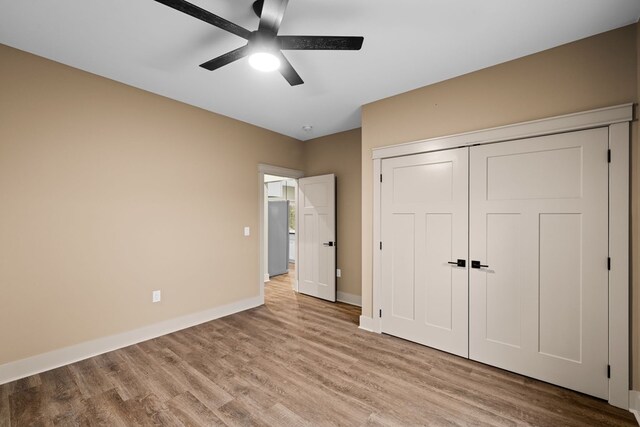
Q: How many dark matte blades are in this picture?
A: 5